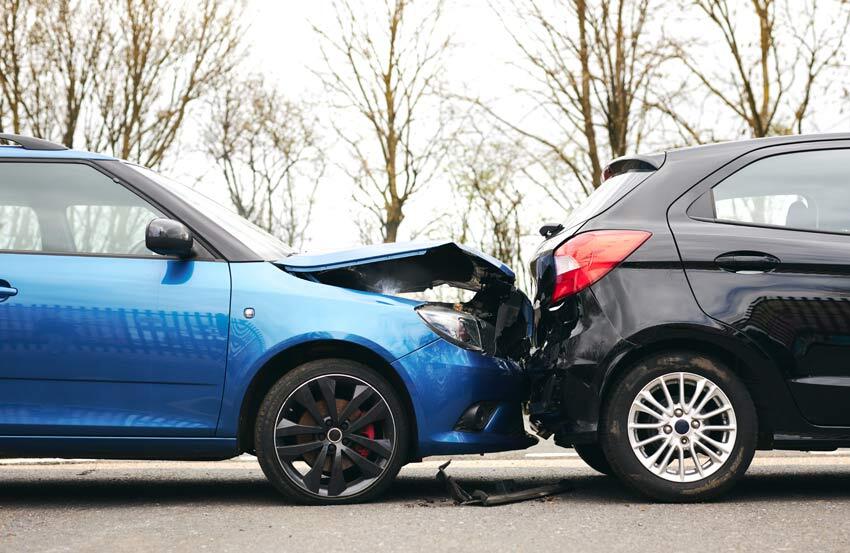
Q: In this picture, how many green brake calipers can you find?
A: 0